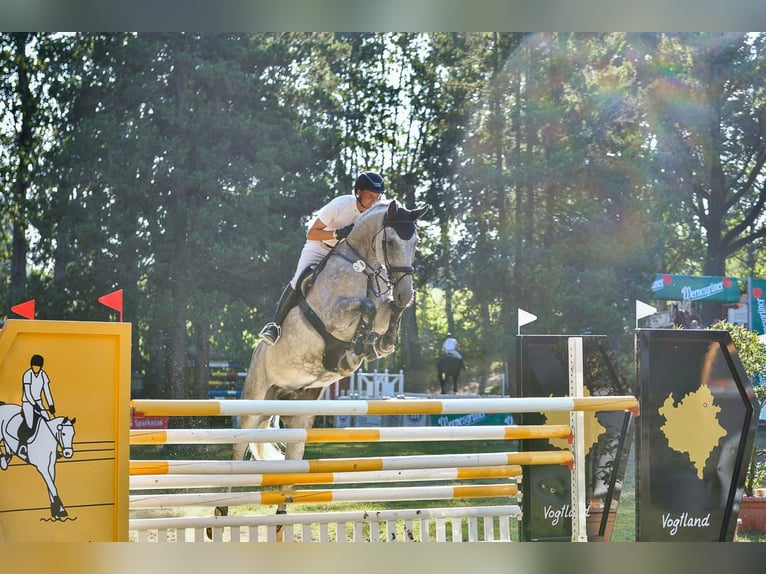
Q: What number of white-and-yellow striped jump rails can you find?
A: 5